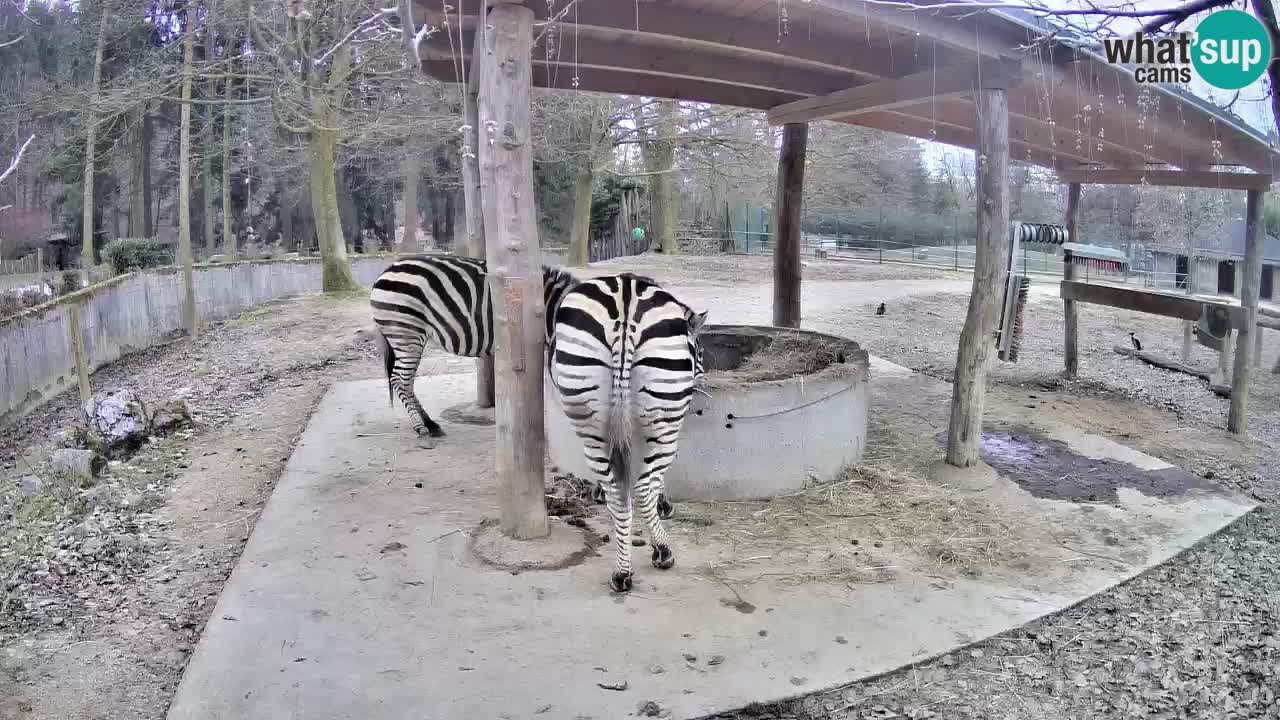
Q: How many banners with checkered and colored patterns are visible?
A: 0